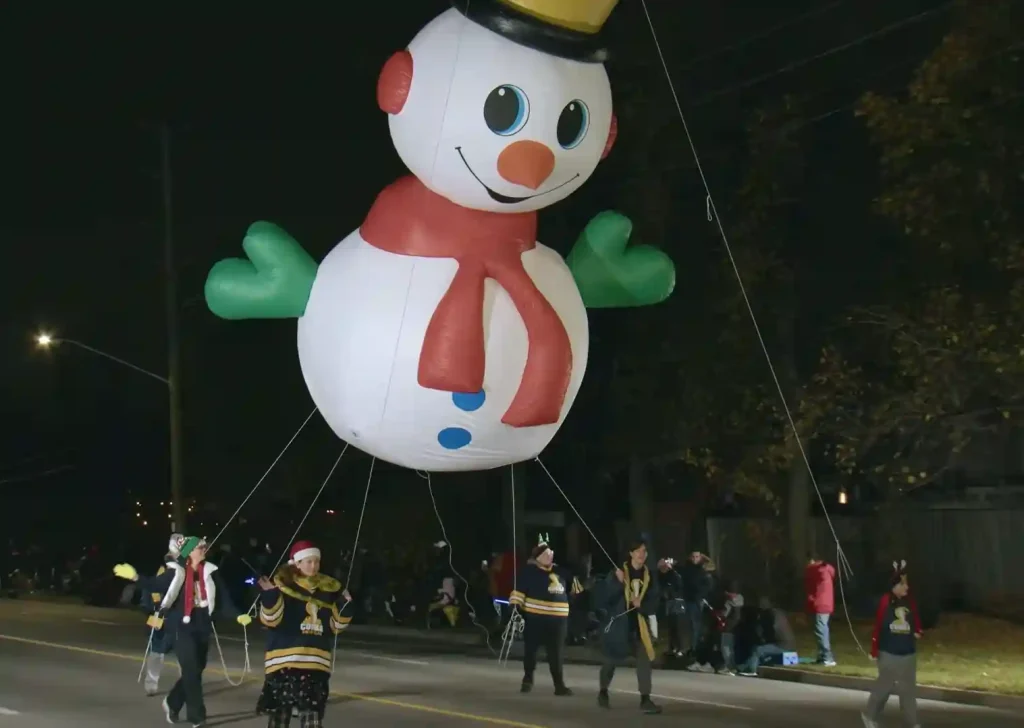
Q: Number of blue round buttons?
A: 2